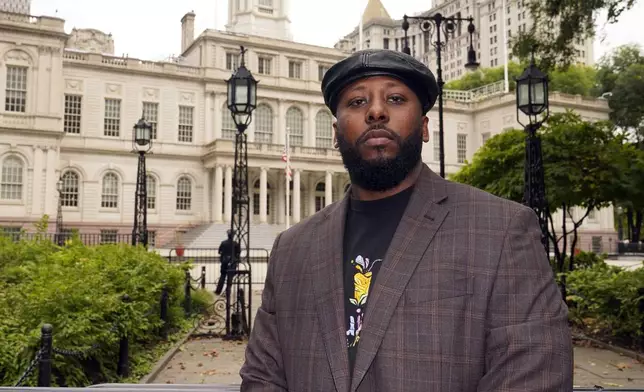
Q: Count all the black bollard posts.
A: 5